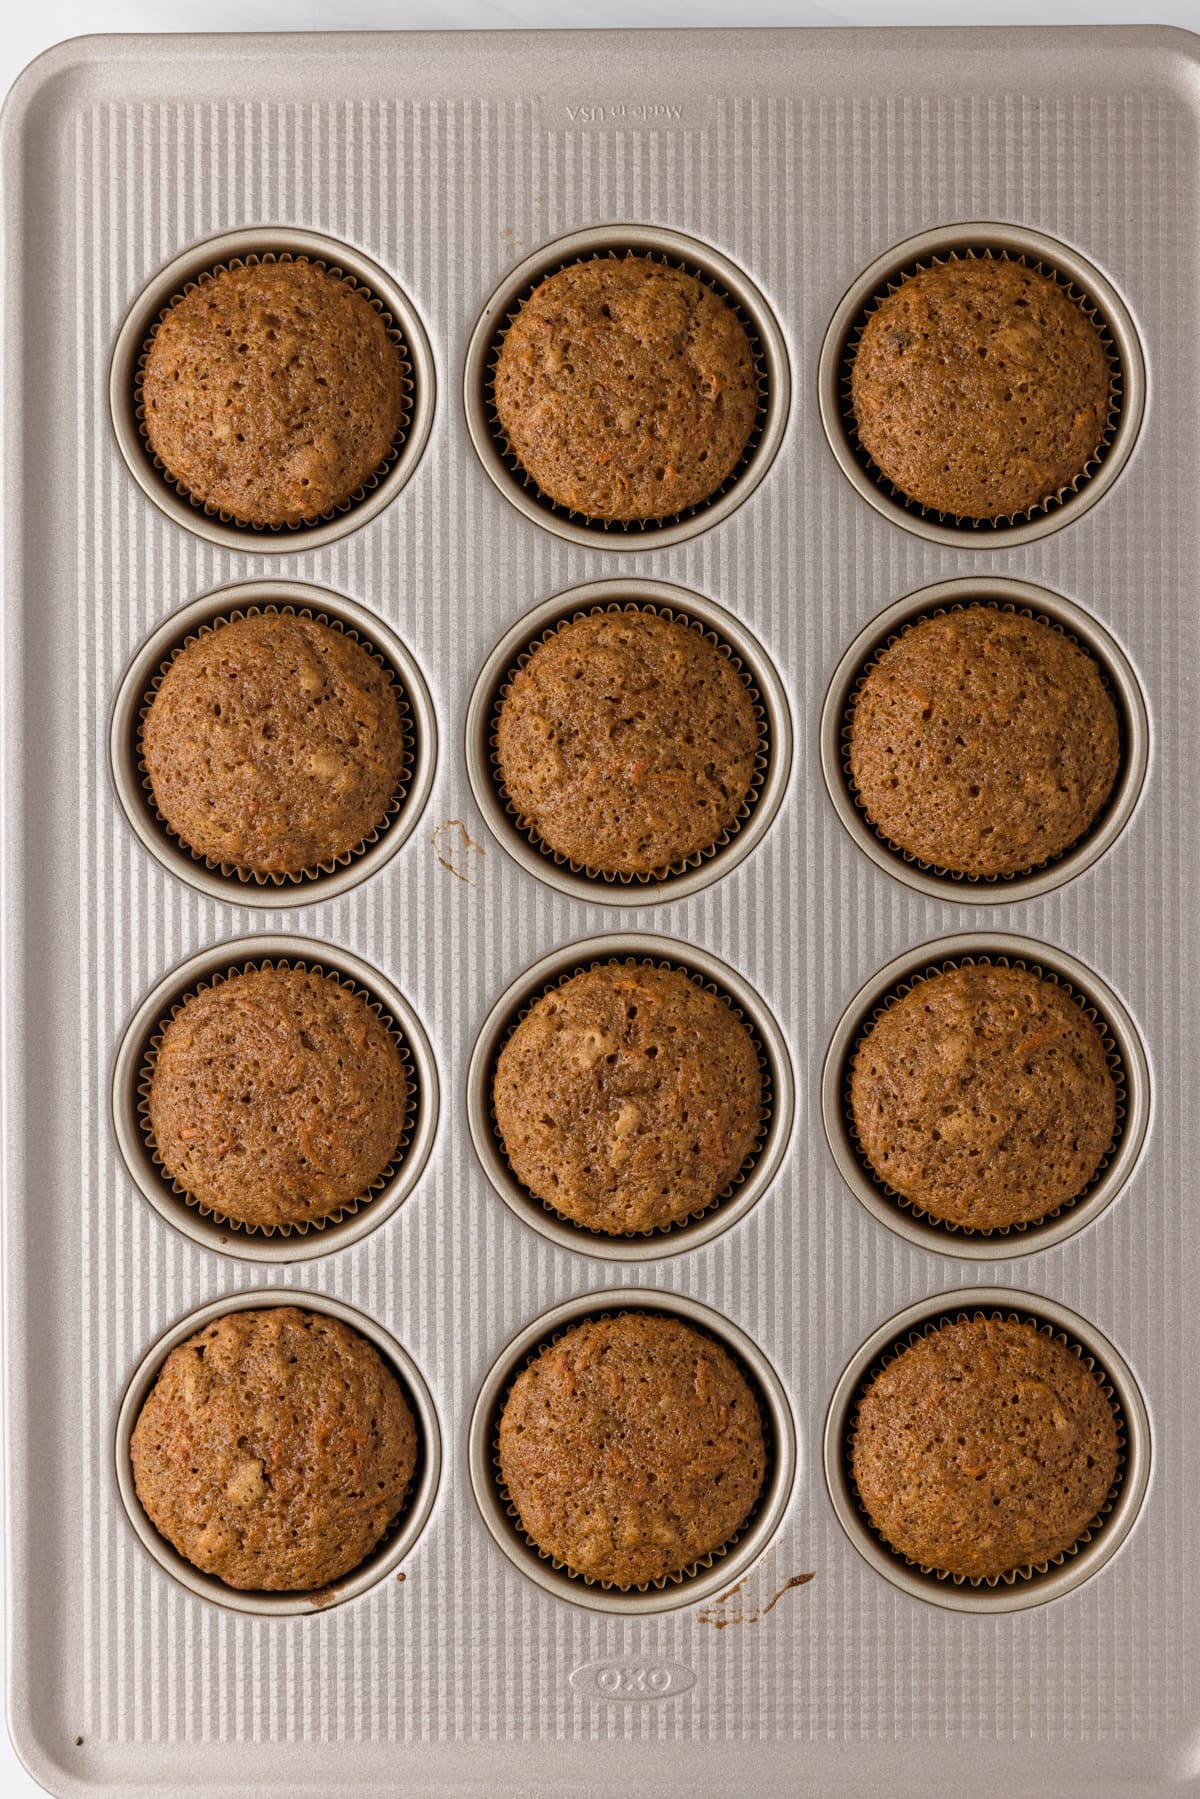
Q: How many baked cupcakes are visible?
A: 12